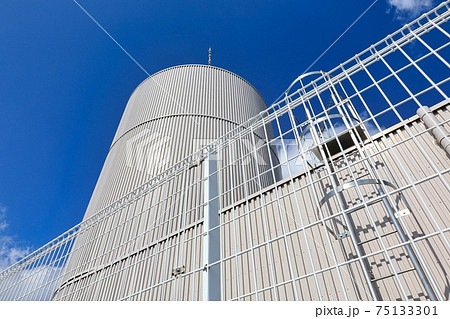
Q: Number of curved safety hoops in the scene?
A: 3